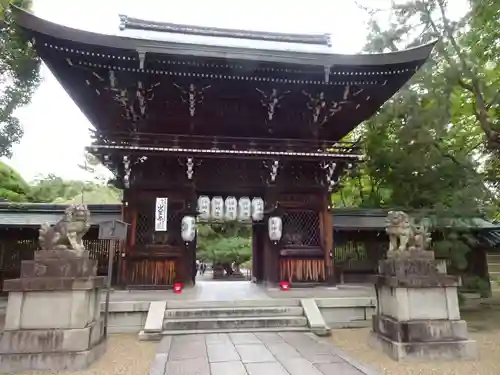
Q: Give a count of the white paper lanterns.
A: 7